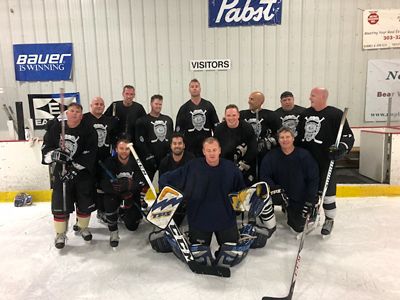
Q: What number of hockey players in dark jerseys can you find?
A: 13